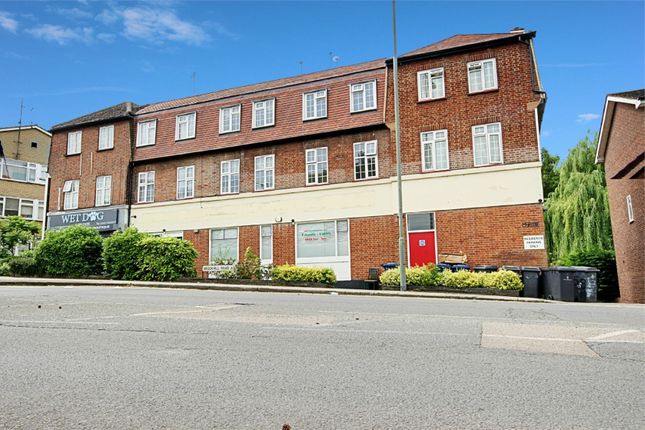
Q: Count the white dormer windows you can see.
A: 6